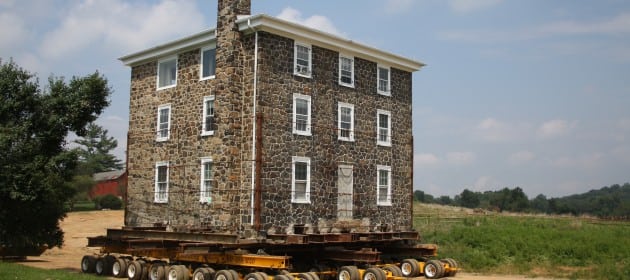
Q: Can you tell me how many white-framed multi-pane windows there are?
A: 12